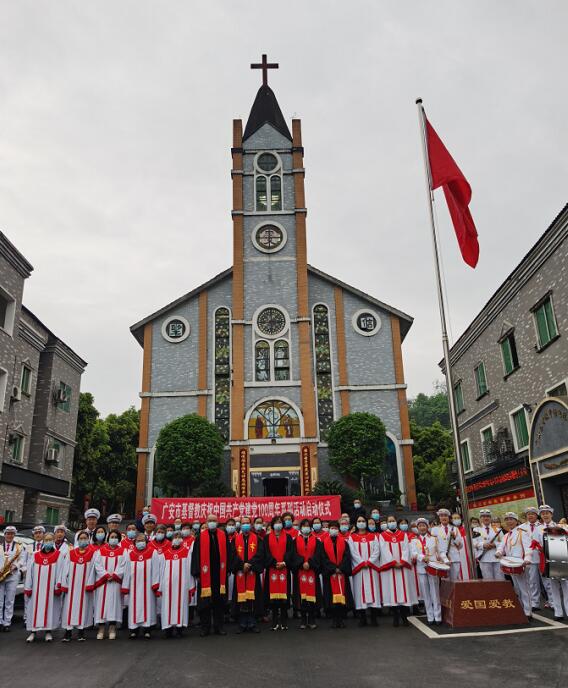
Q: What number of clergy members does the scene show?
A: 5